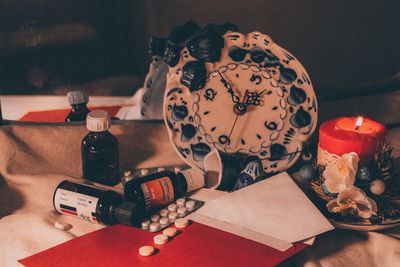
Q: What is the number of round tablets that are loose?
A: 5